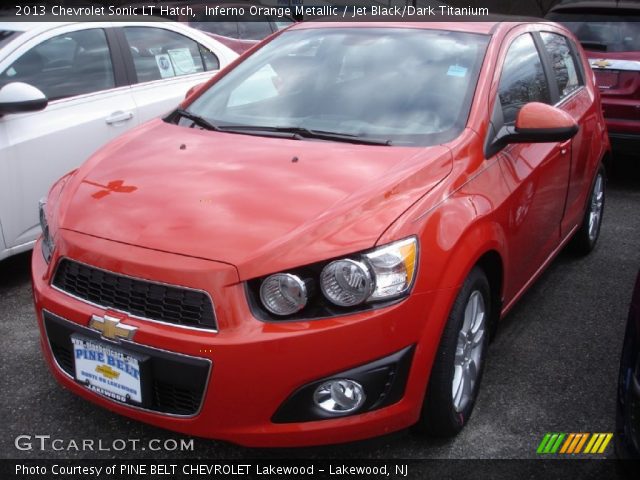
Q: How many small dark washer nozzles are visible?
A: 2